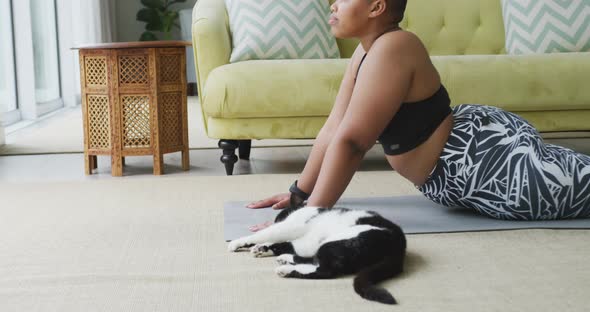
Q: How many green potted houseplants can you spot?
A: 1